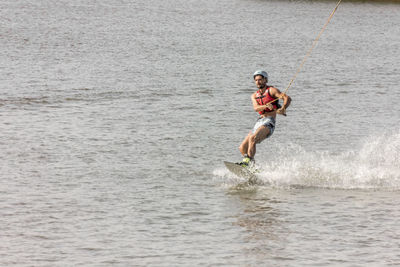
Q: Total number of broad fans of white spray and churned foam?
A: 1